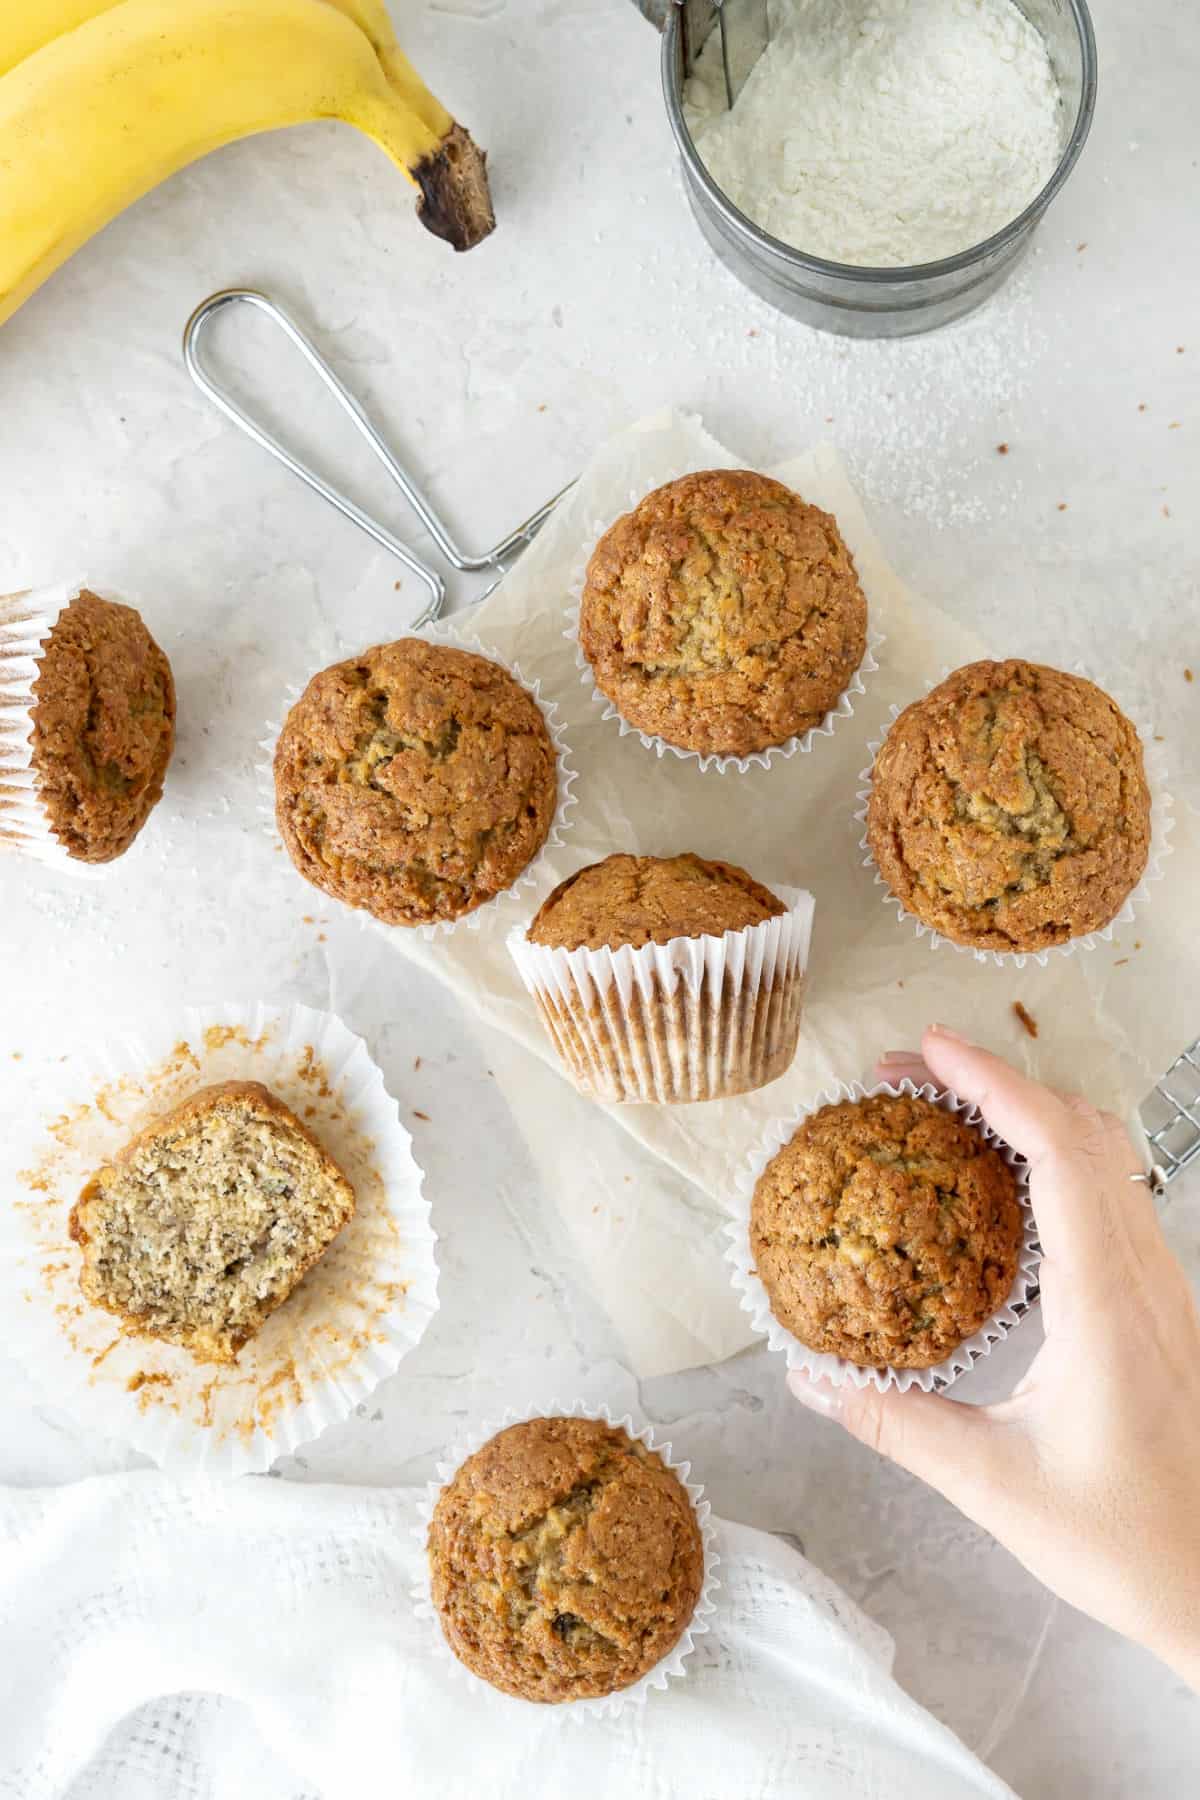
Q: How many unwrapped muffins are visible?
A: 1